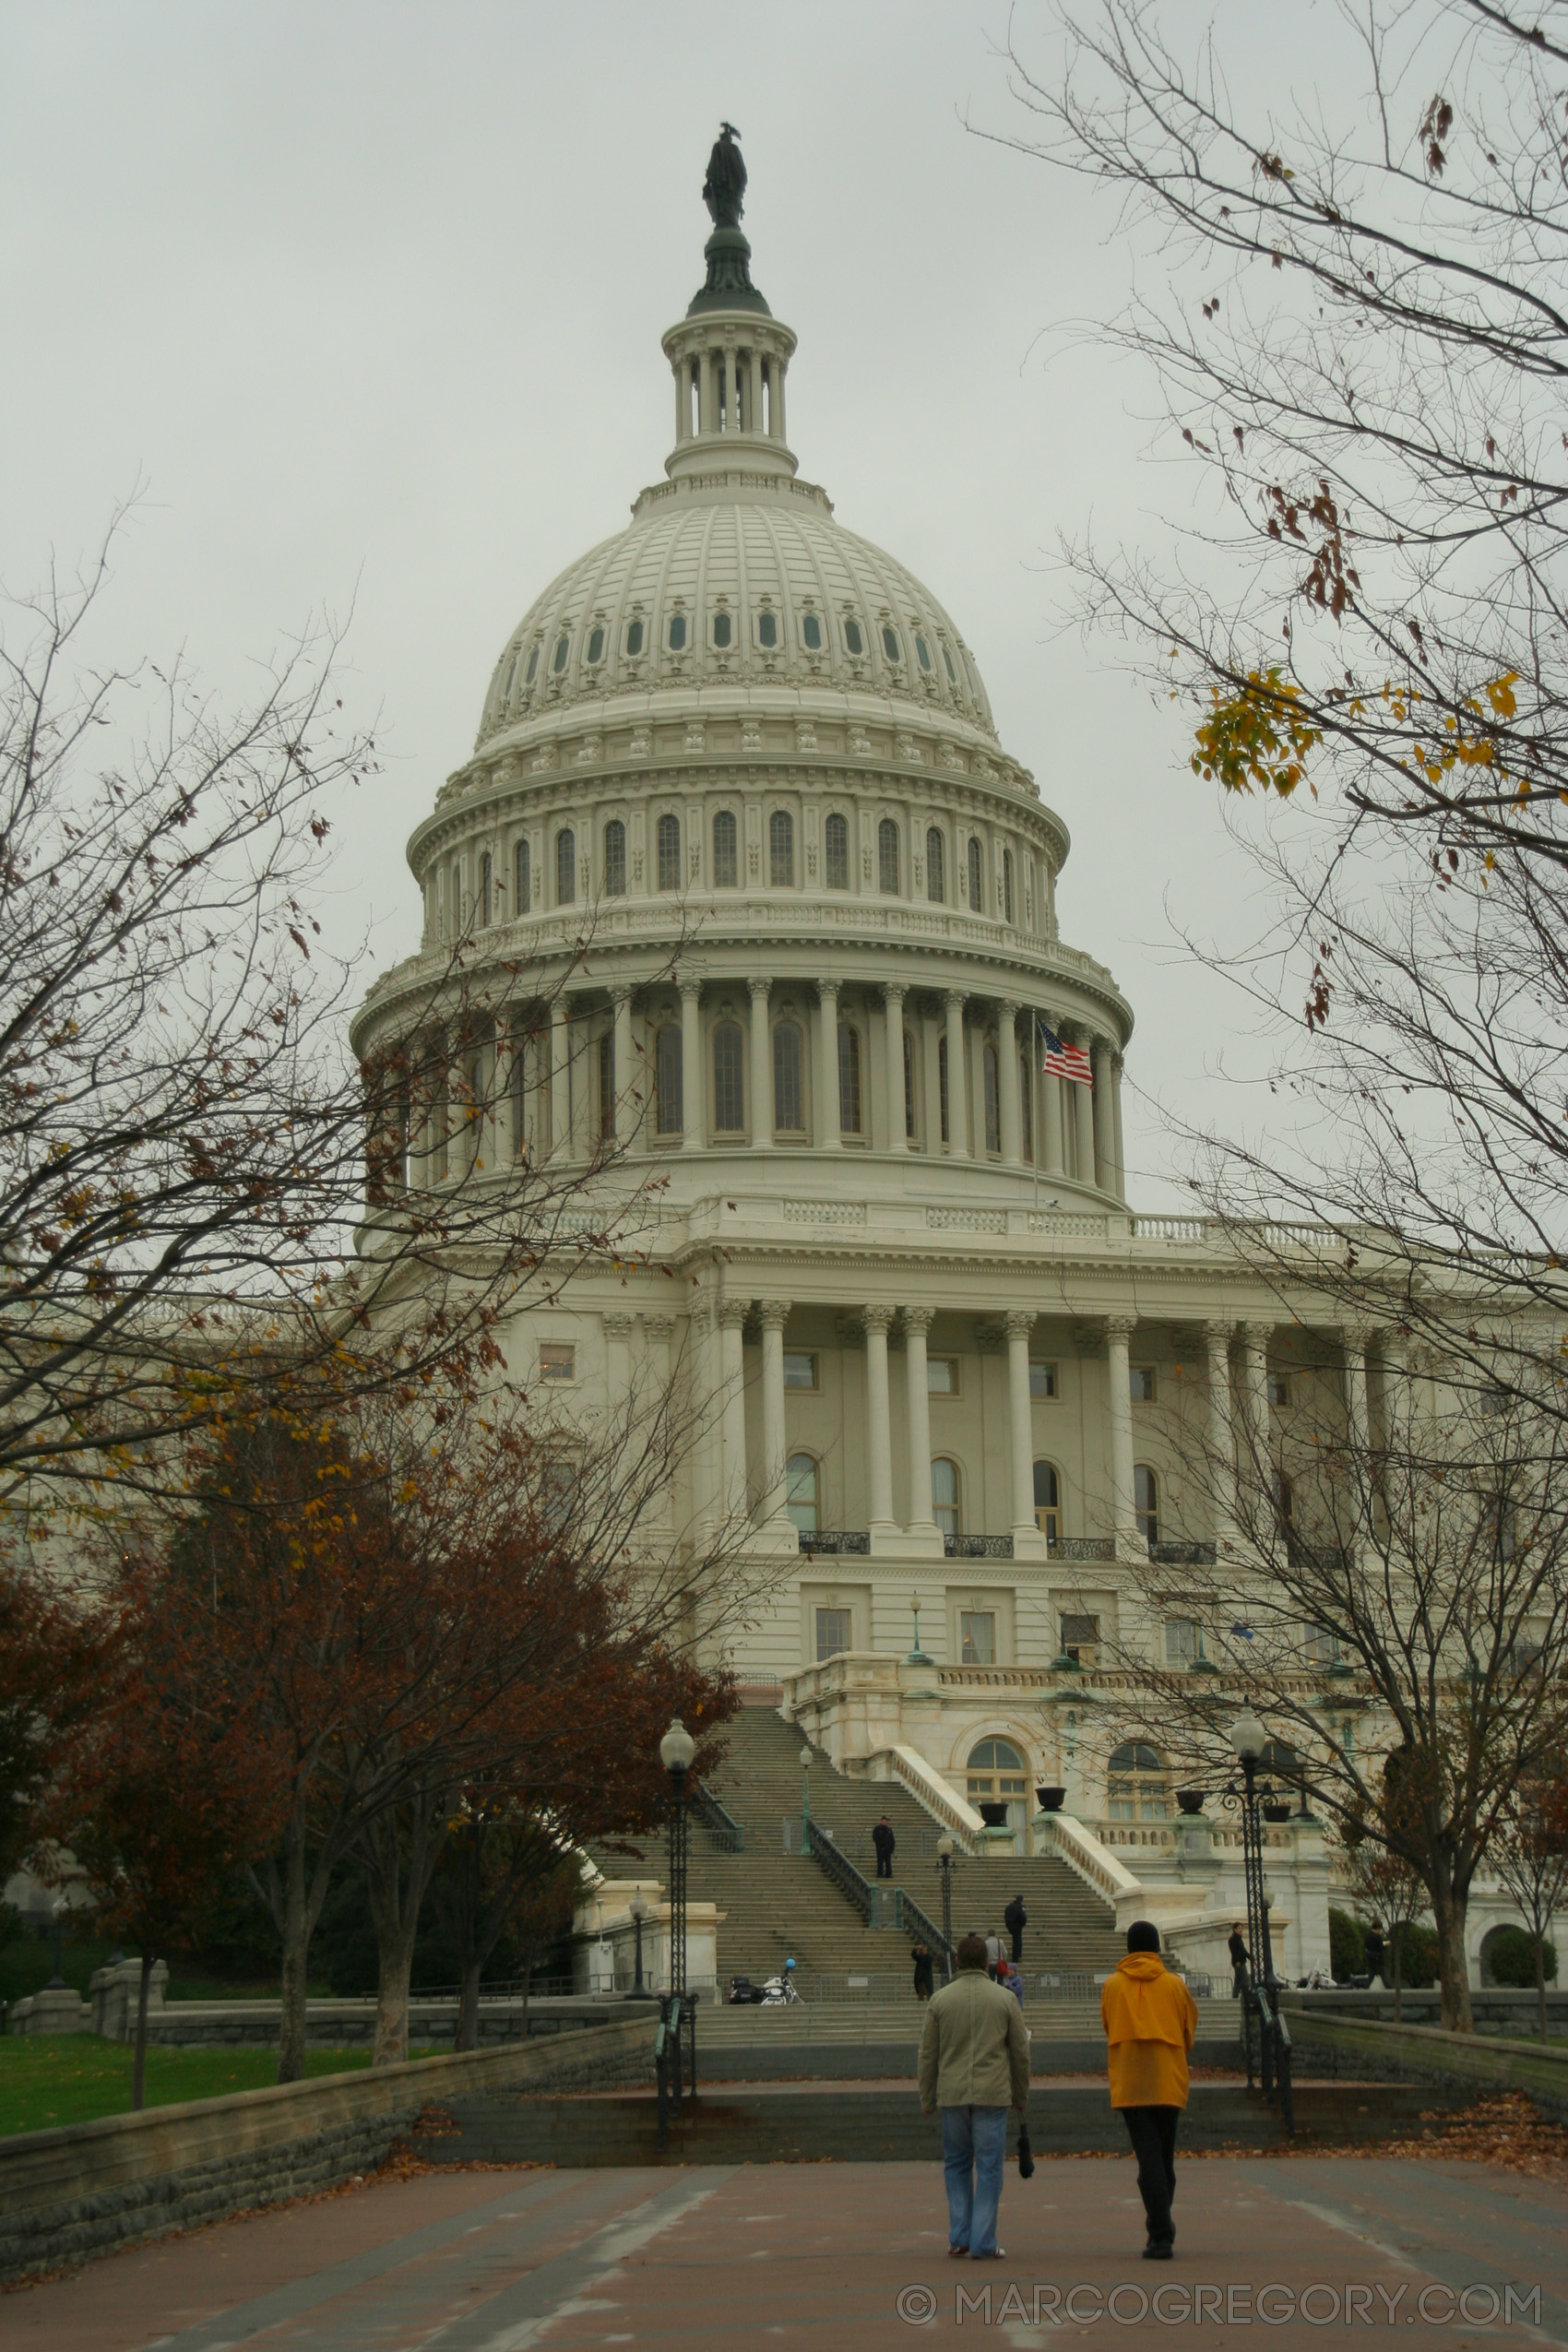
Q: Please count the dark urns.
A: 4